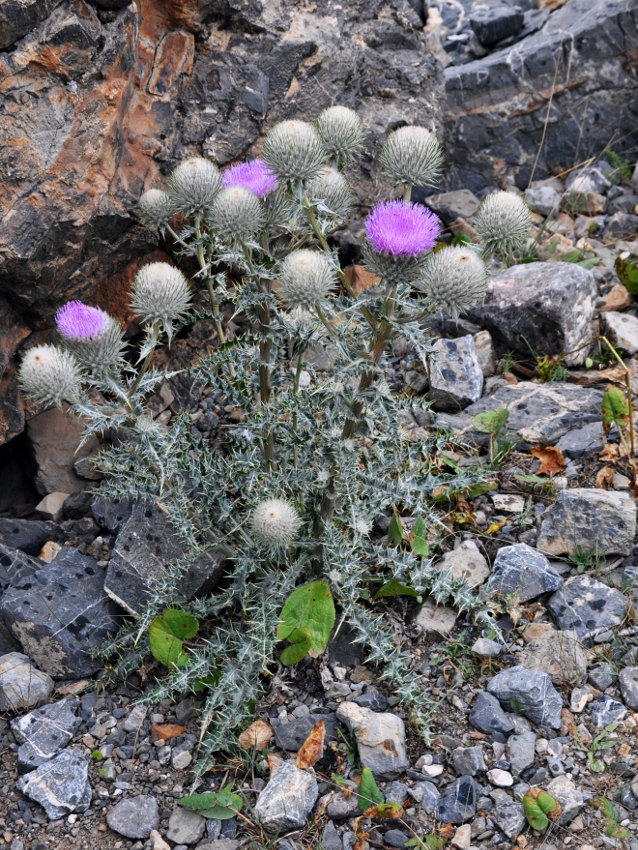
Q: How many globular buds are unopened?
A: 13